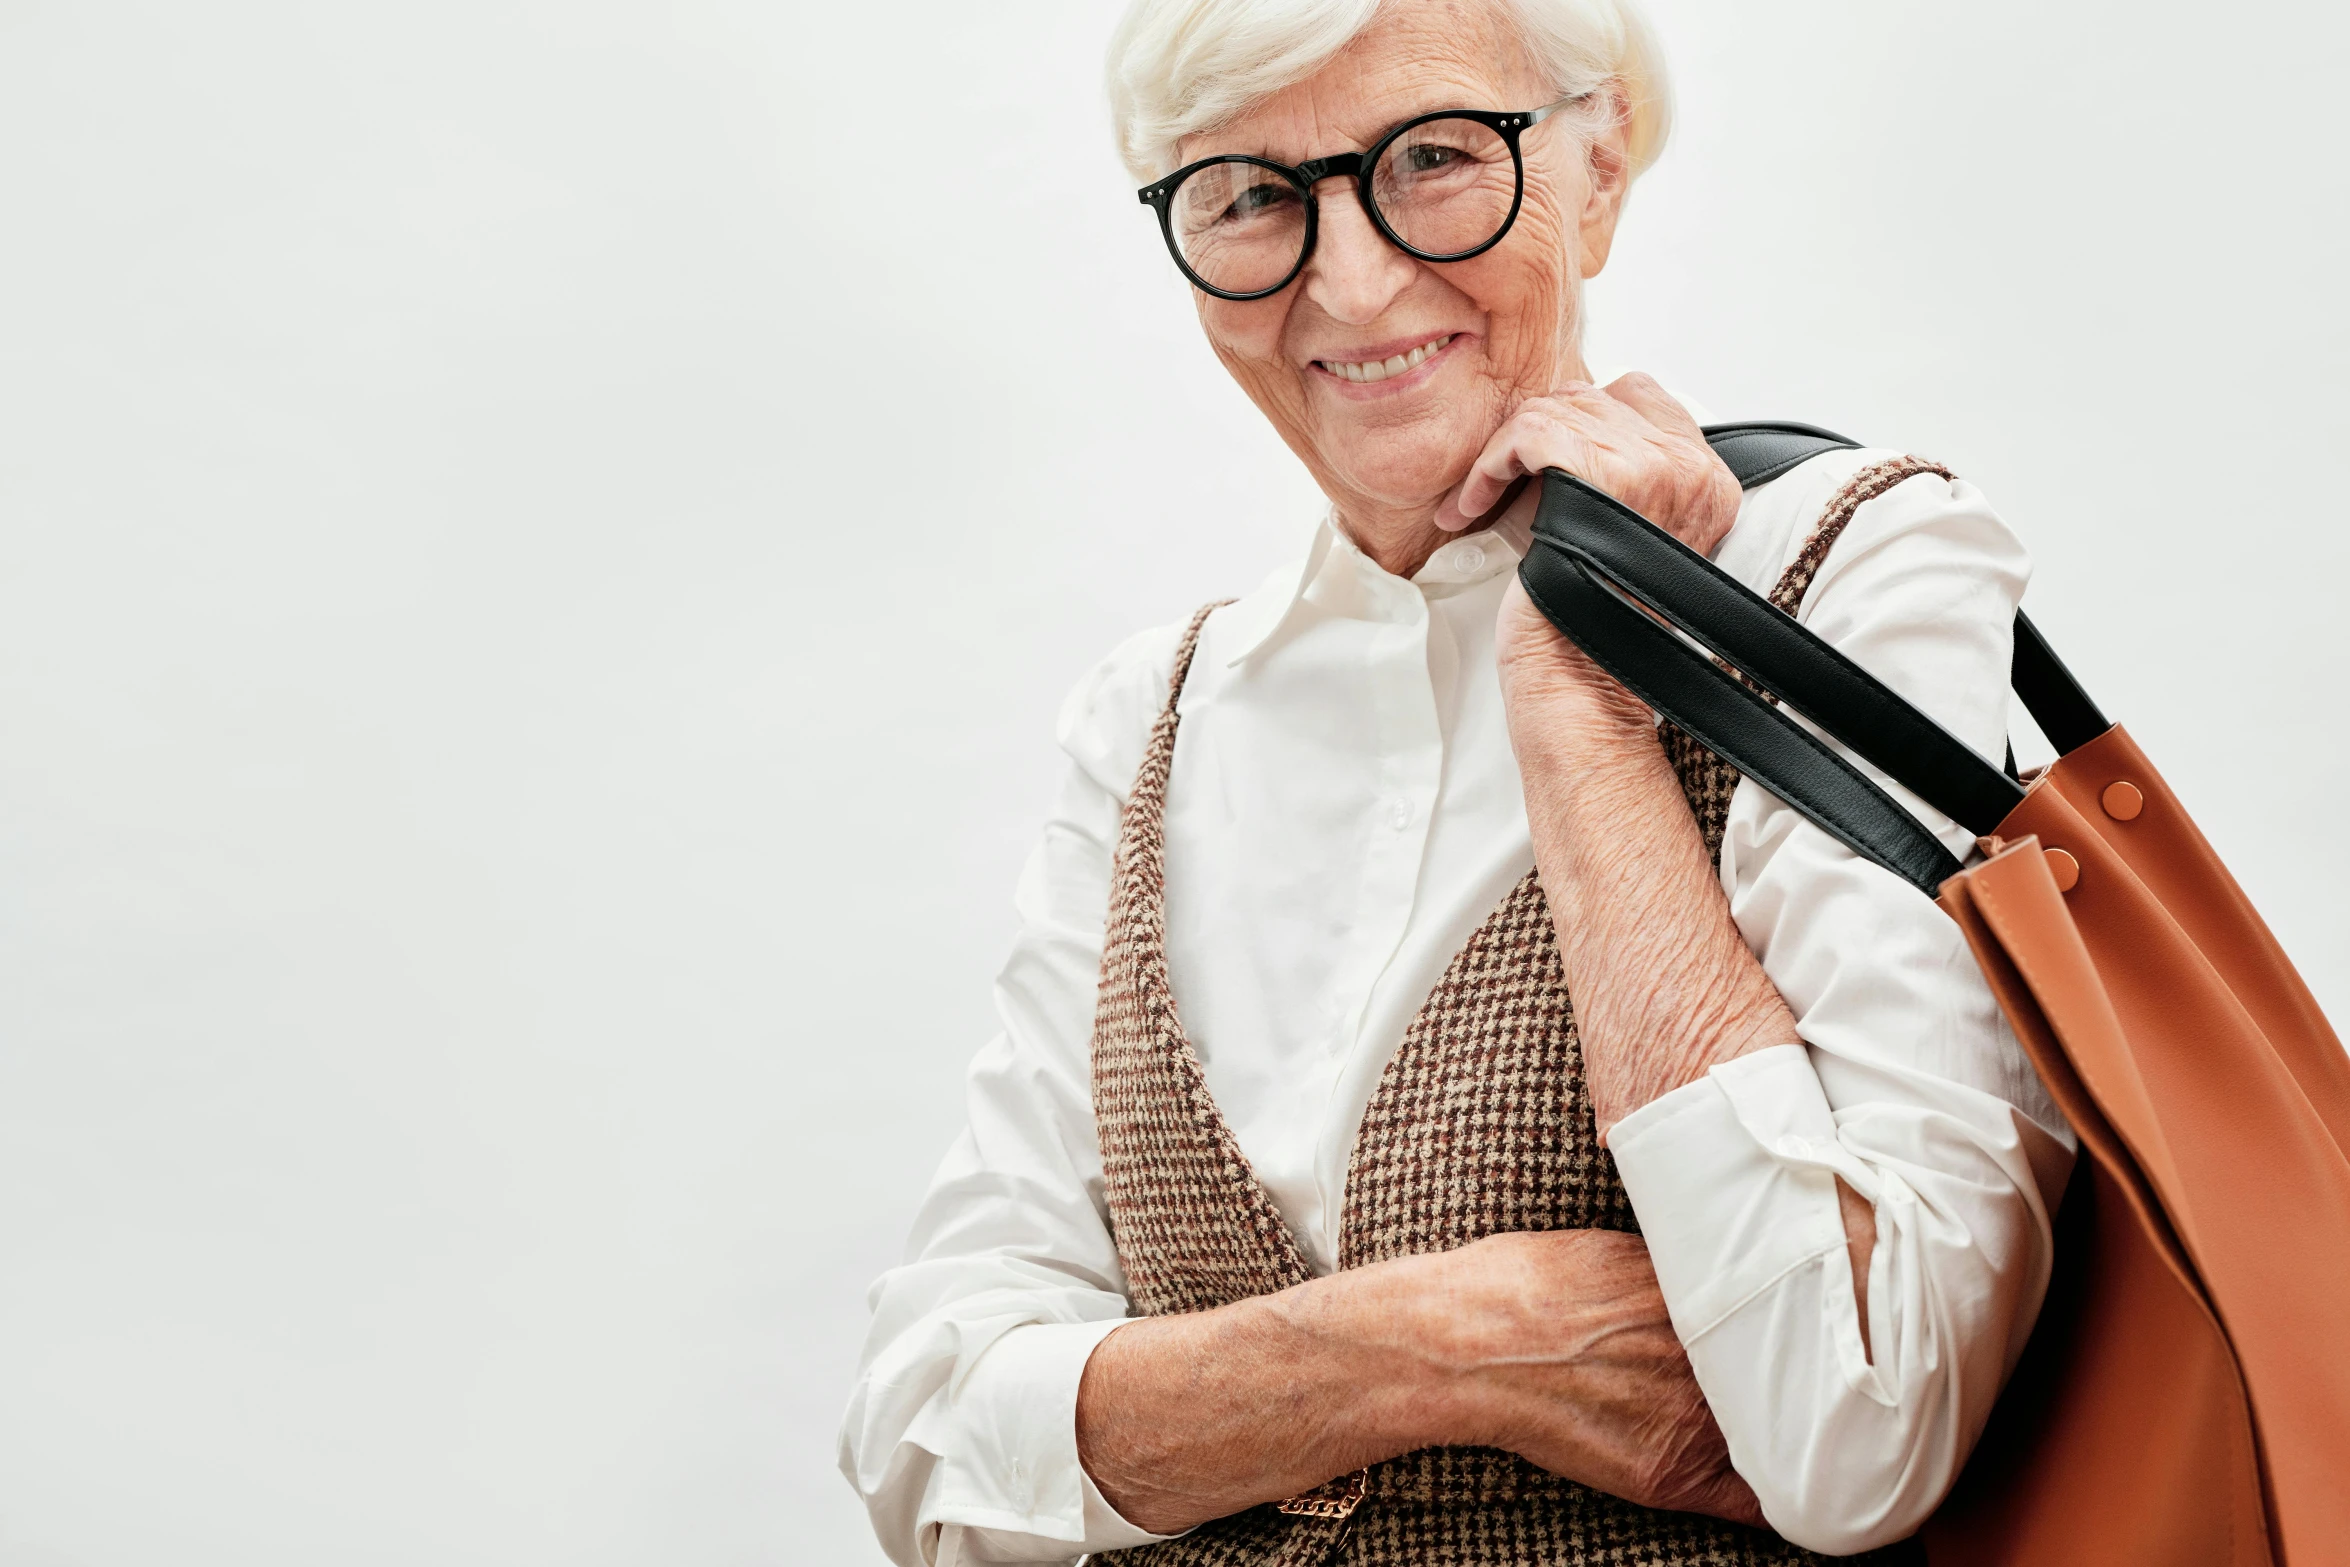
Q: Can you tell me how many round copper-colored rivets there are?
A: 2